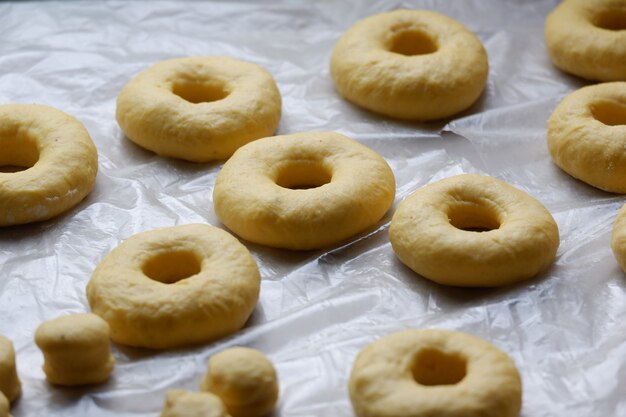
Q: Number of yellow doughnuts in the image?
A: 10